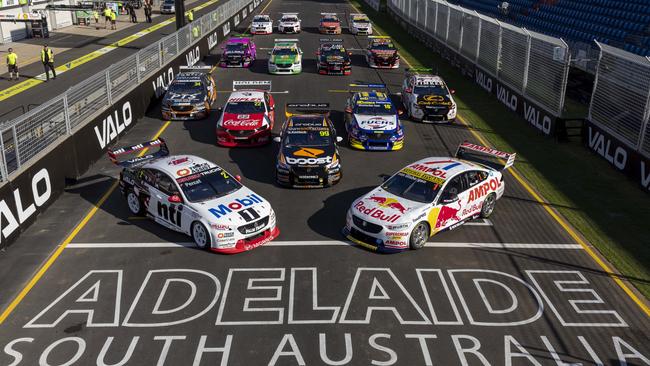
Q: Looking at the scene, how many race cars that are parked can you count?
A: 15